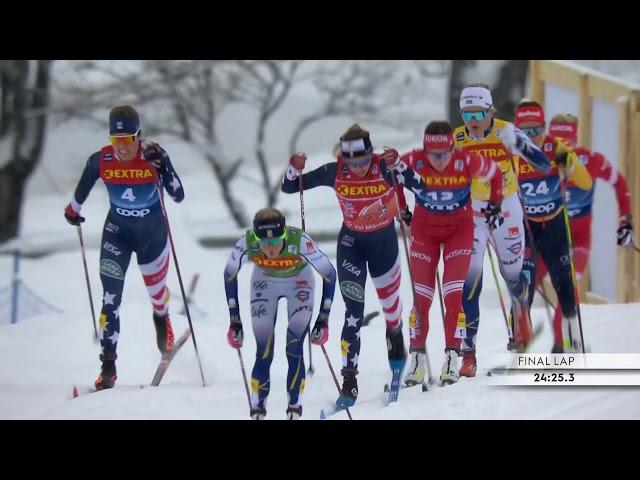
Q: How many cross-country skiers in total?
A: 7